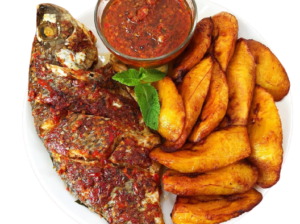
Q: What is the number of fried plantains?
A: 11